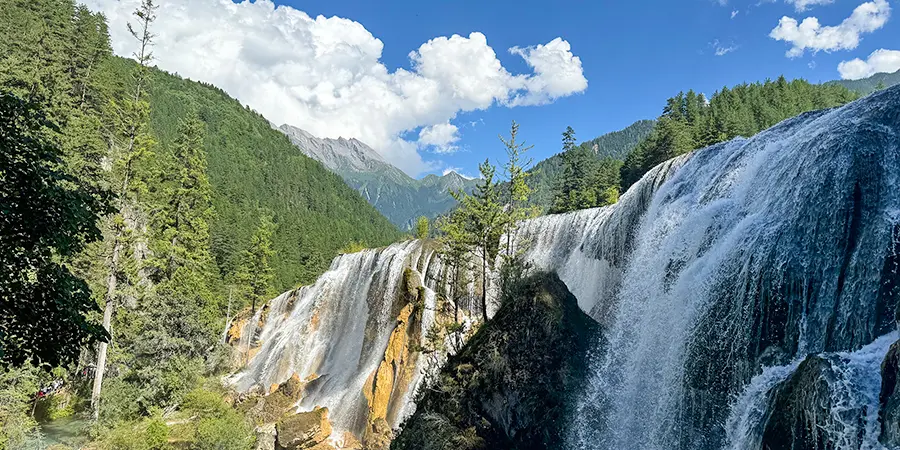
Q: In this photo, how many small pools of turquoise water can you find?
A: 1